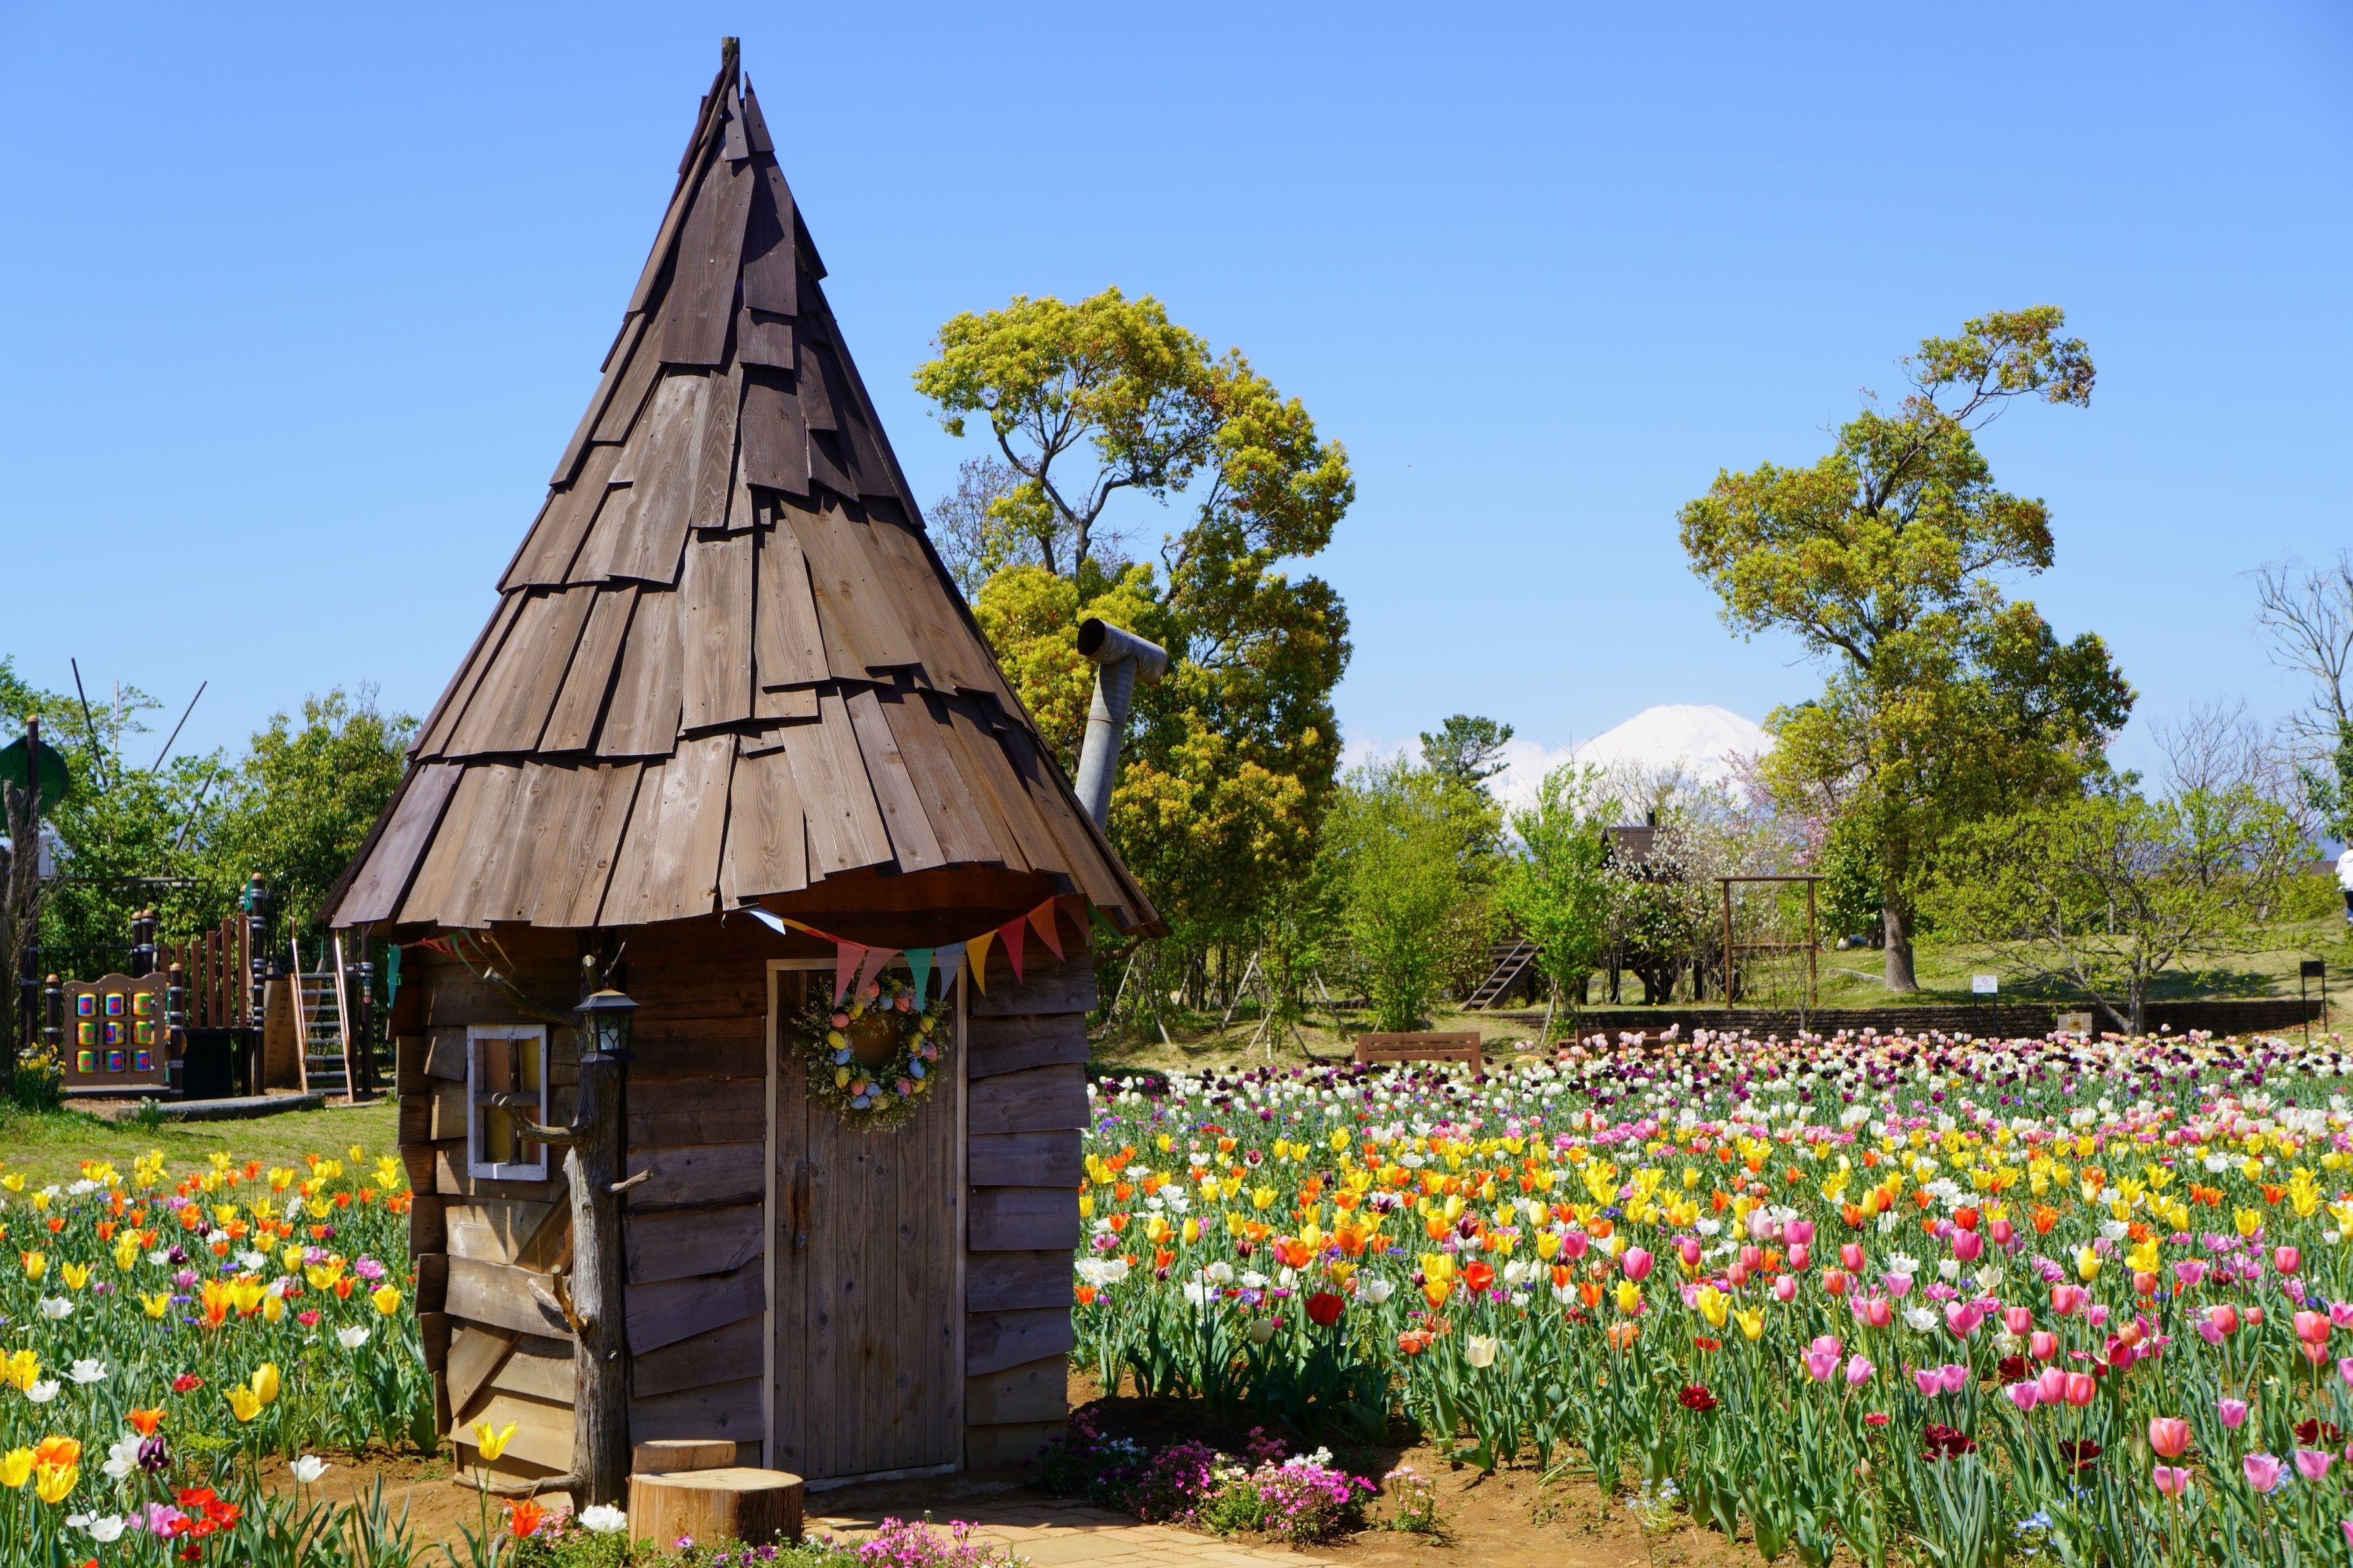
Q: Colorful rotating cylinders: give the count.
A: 9